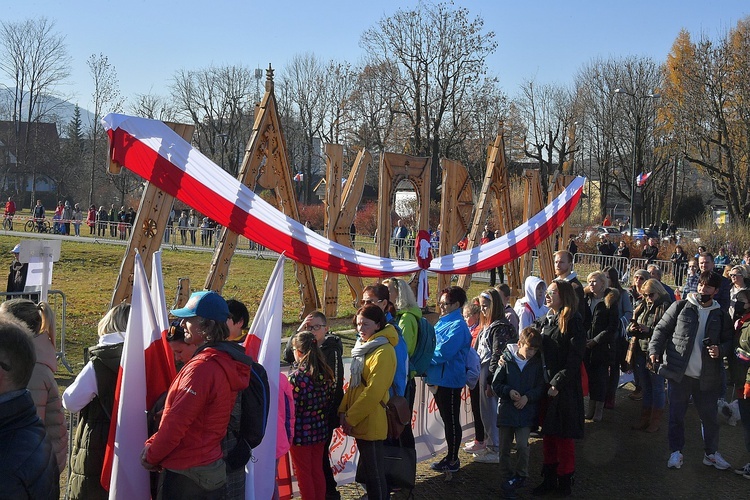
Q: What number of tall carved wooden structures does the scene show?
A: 8